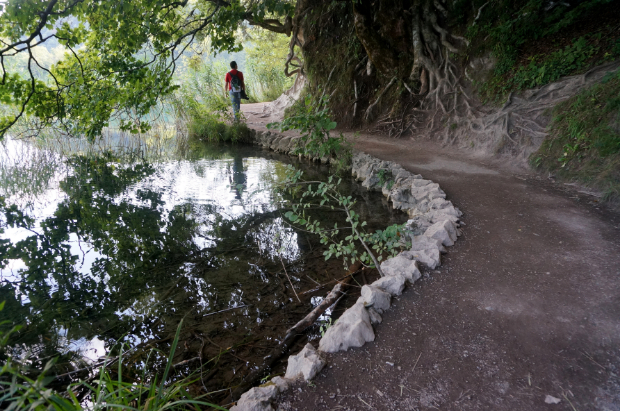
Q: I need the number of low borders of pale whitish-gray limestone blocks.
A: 1